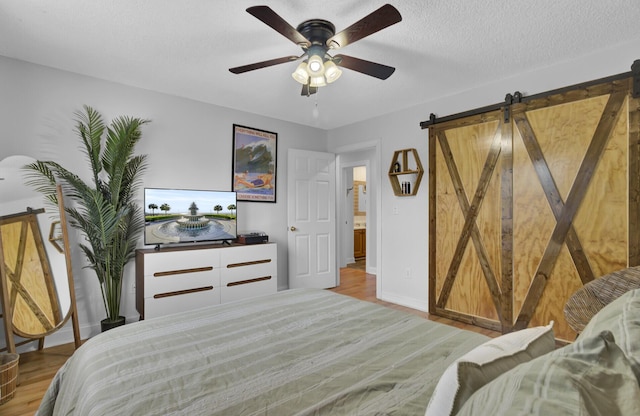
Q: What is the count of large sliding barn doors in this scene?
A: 2